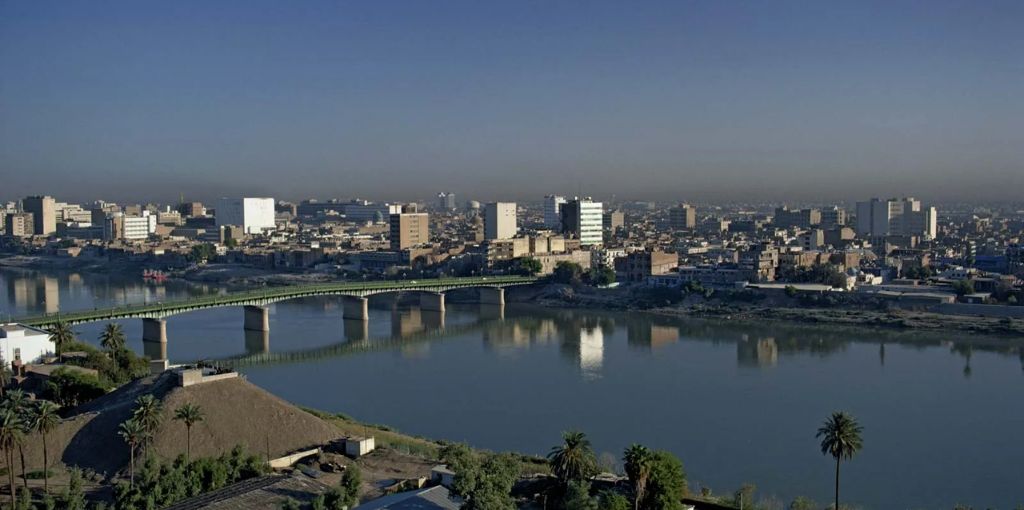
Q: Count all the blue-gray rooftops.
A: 1